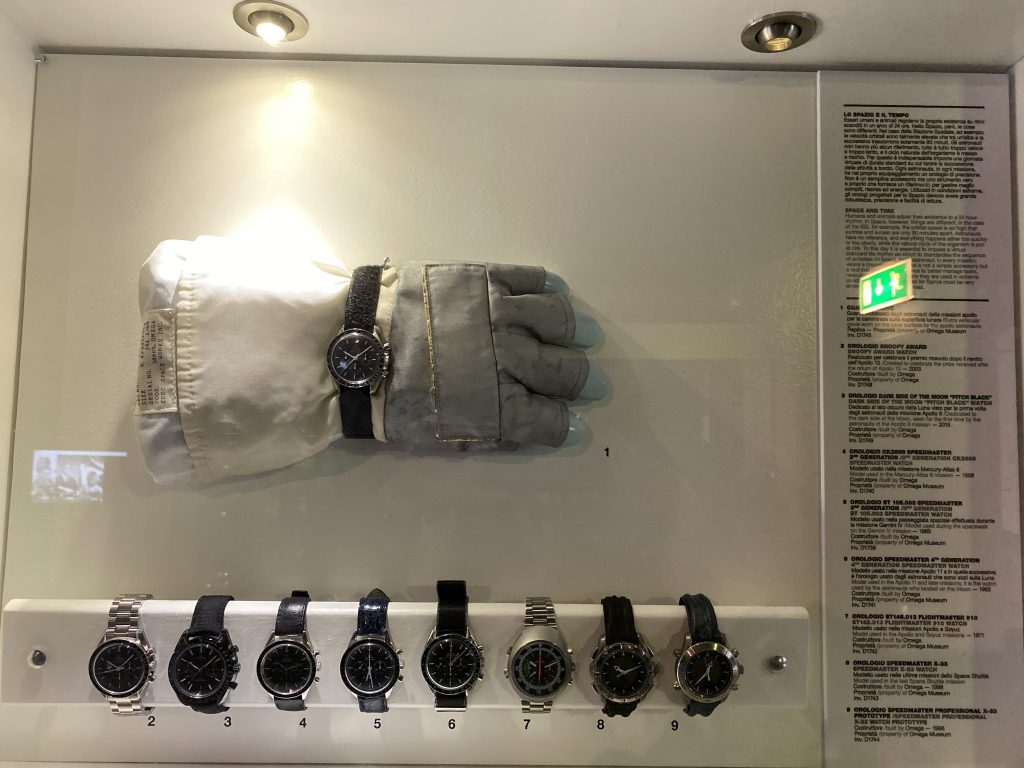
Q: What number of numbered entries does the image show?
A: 9